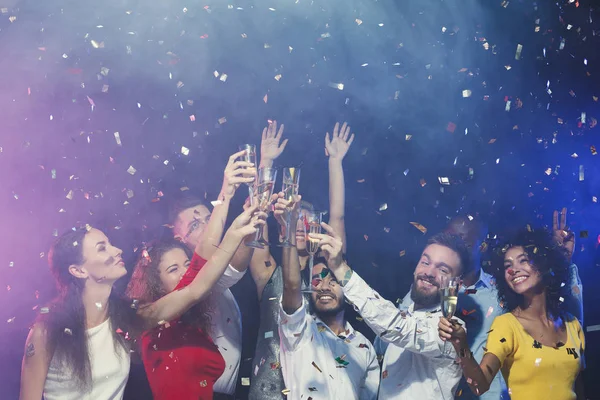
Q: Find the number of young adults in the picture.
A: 8